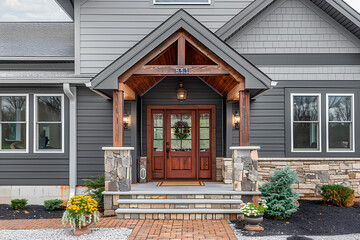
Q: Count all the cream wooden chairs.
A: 0